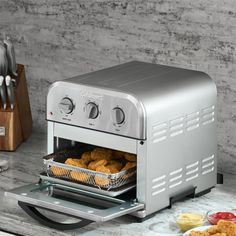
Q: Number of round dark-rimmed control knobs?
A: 3